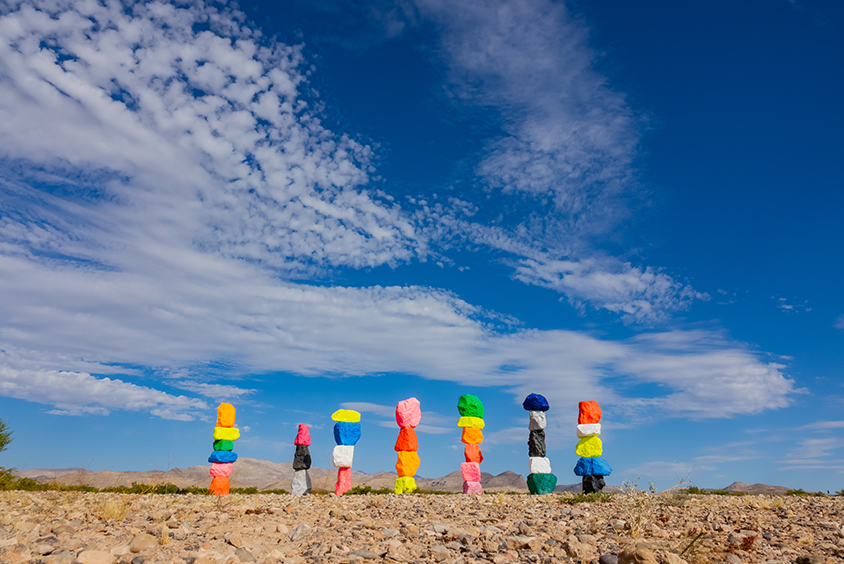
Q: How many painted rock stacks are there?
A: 7